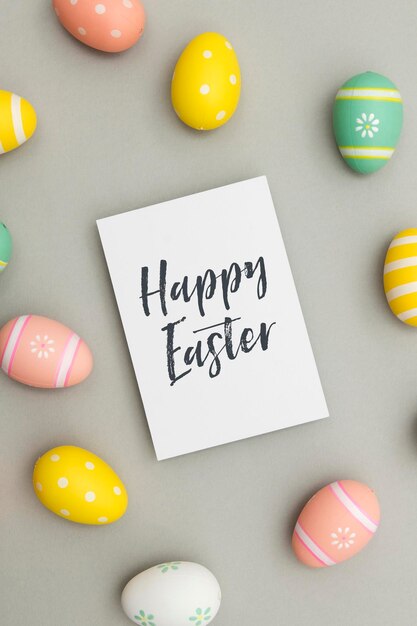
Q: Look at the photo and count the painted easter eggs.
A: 10